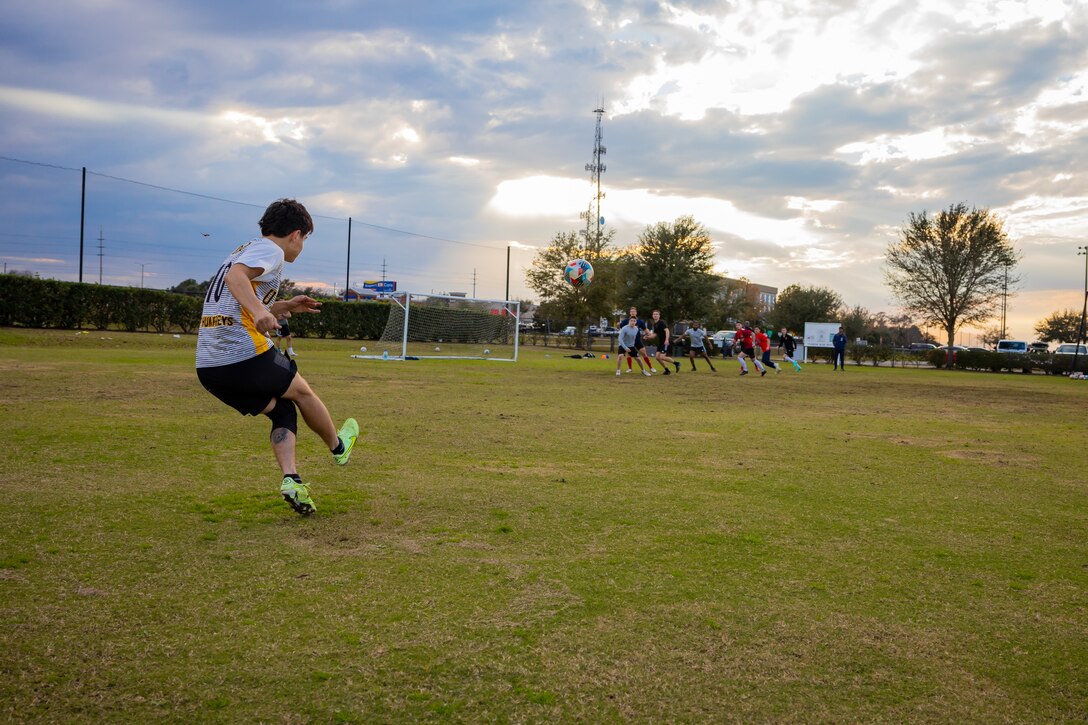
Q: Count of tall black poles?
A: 3